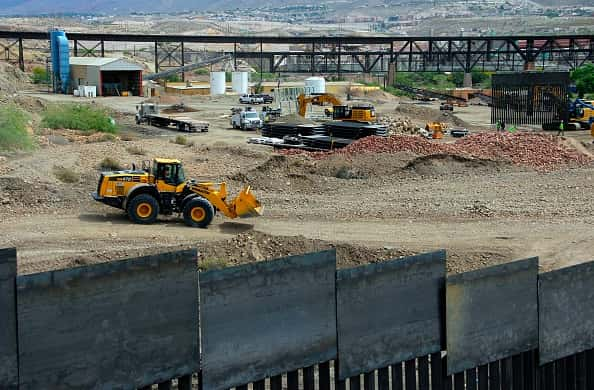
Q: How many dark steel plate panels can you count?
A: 6